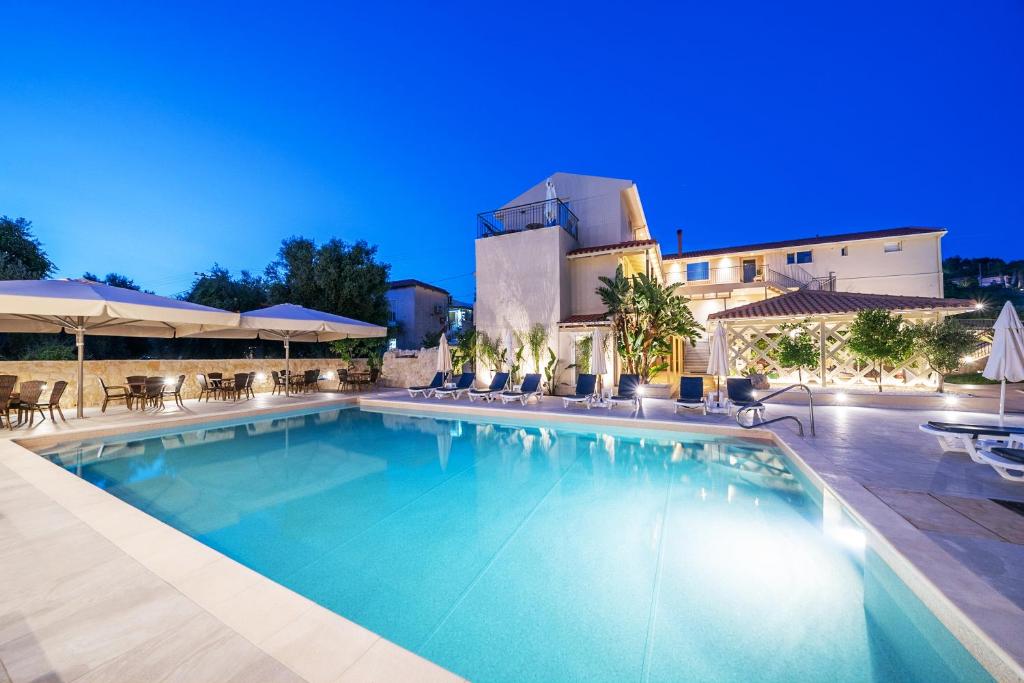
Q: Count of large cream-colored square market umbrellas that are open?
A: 2